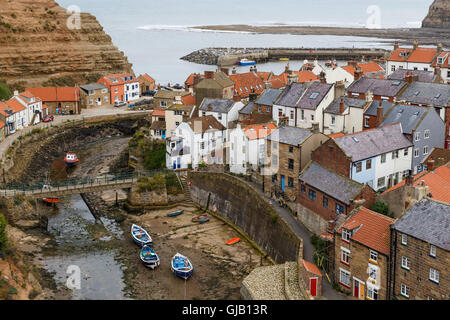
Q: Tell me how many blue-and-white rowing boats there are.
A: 3